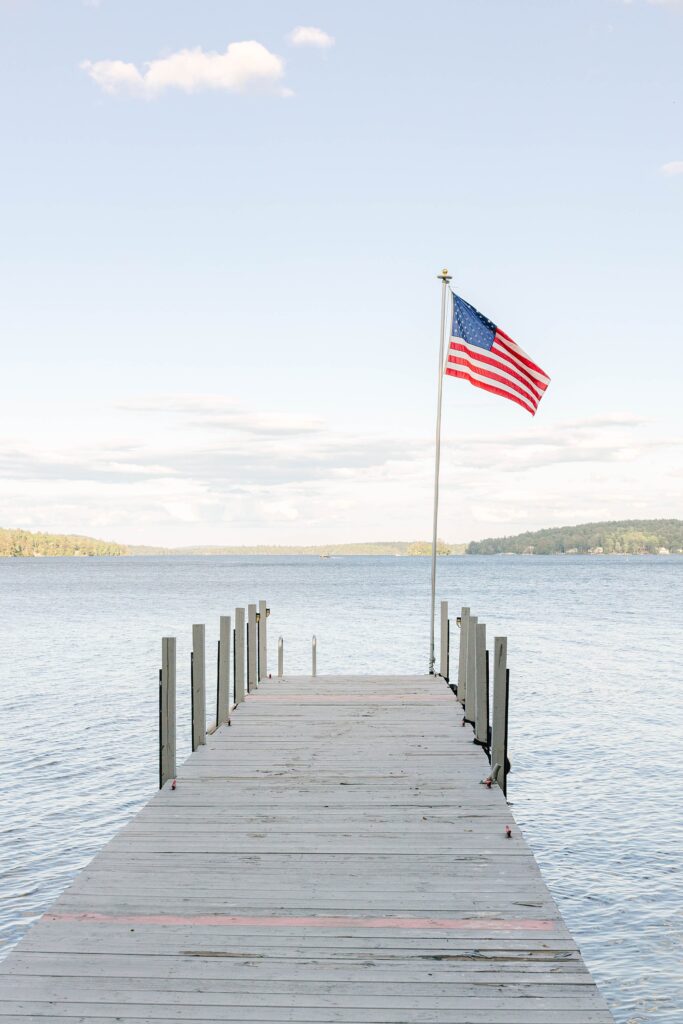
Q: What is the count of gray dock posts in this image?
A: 11